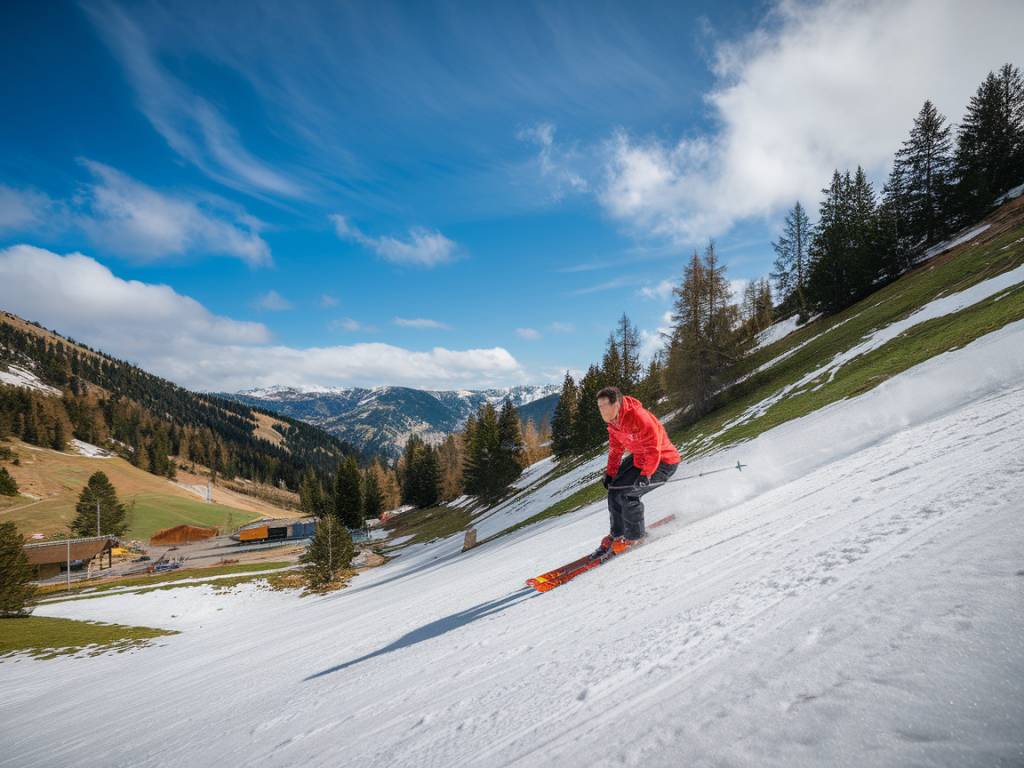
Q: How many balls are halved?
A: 0